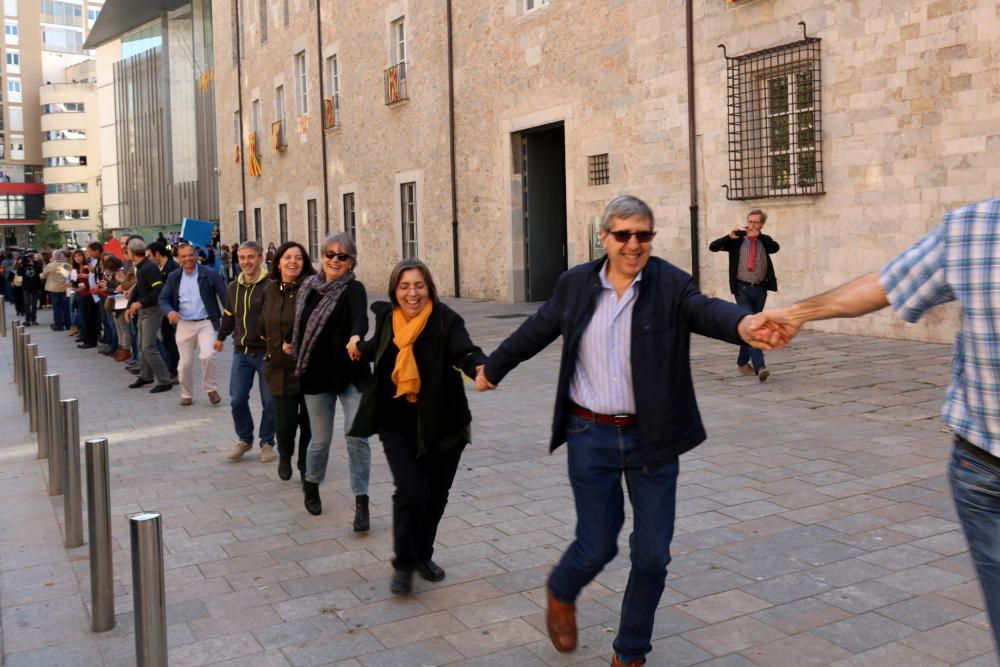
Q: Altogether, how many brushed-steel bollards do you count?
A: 10